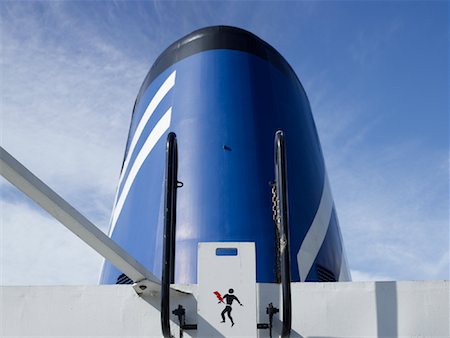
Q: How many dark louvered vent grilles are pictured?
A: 2